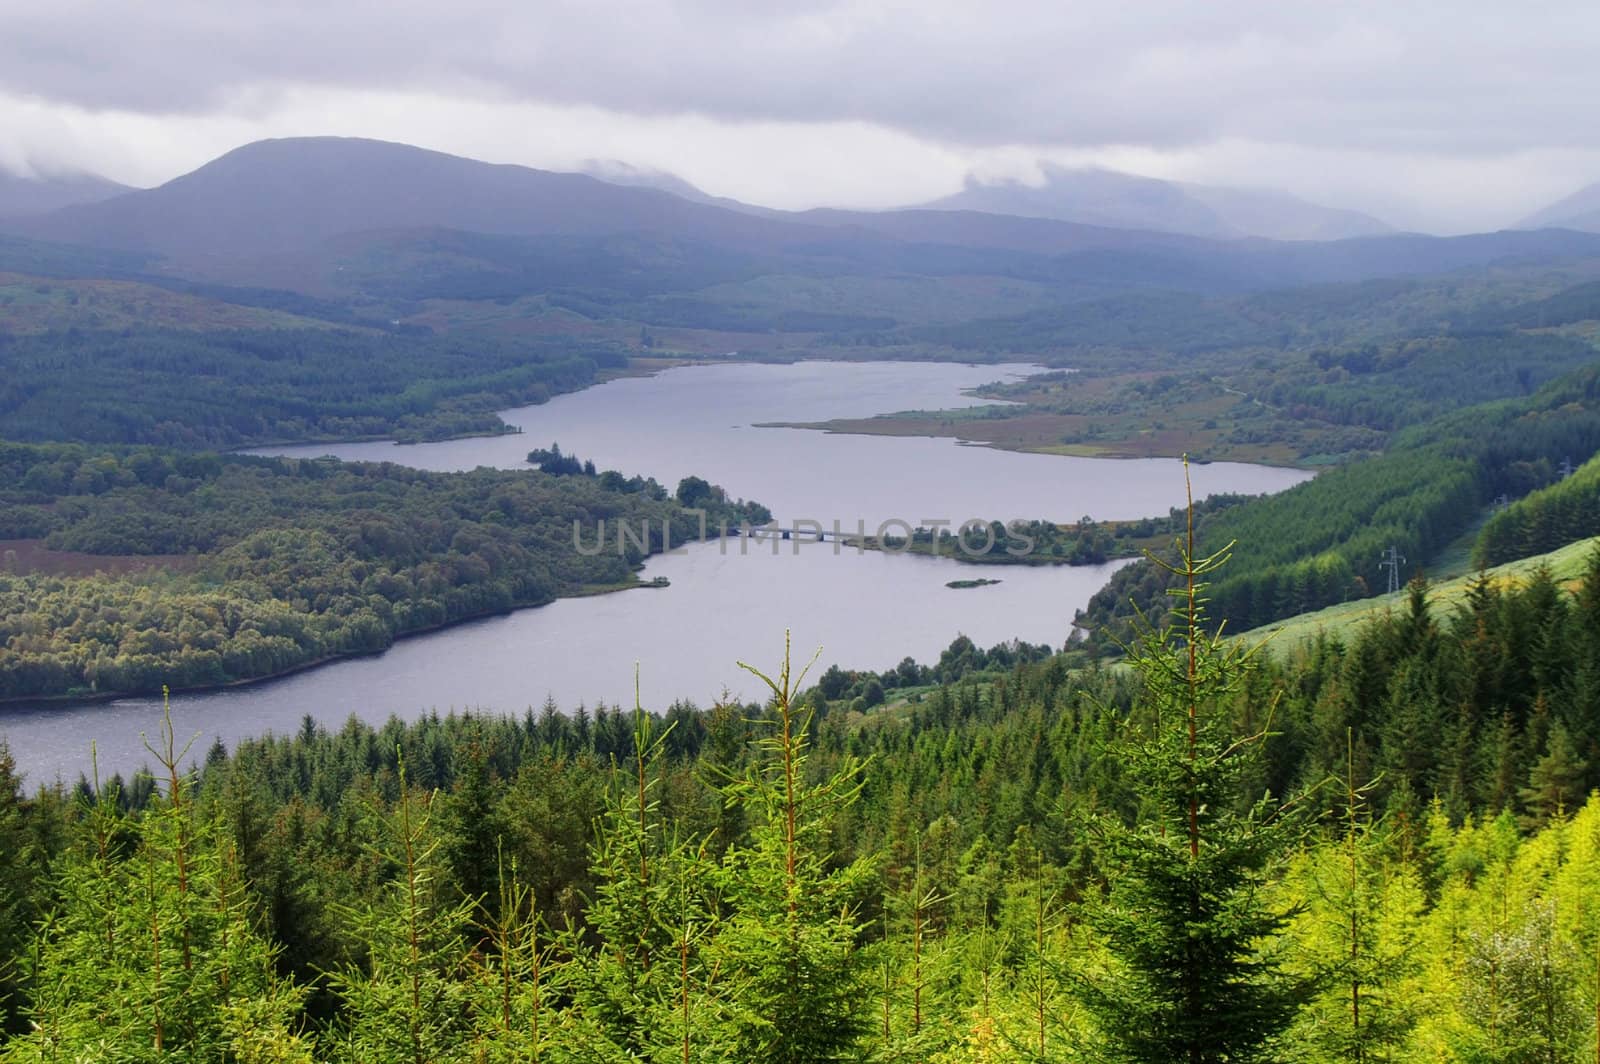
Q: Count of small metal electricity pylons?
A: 3